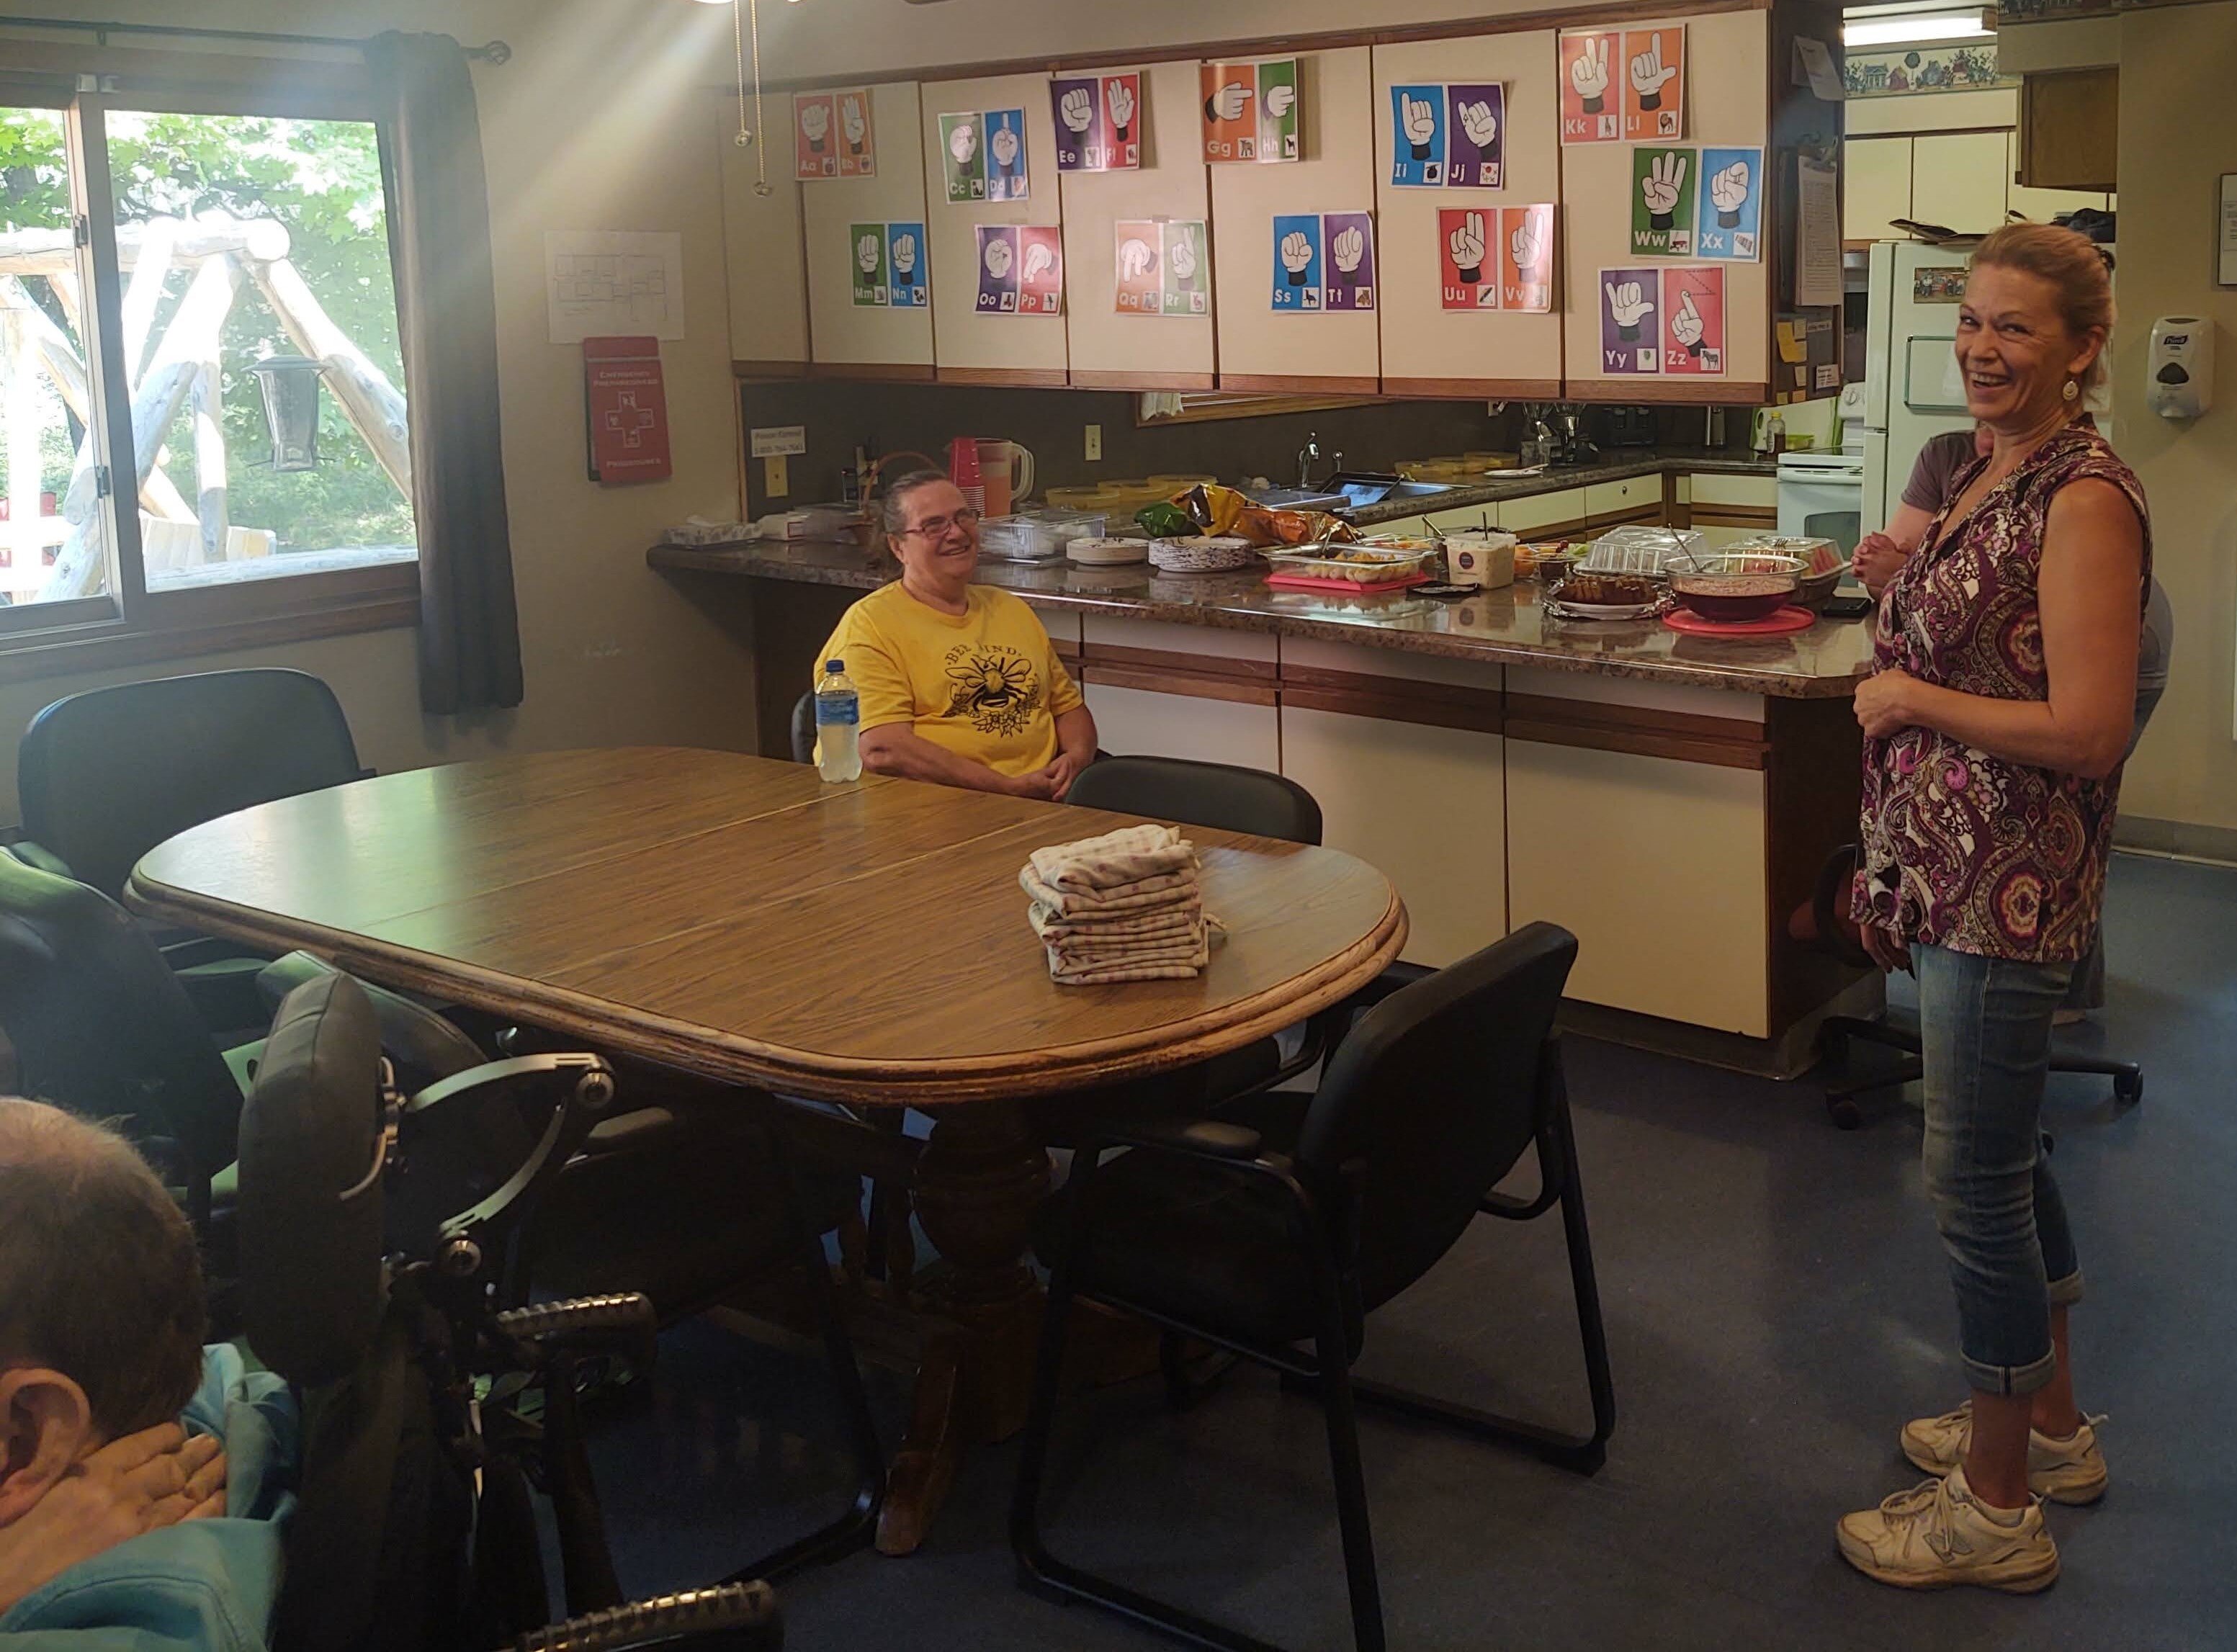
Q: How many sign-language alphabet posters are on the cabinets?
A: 13